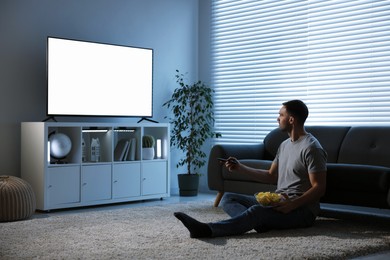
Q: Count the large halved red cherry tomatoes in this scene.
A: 0